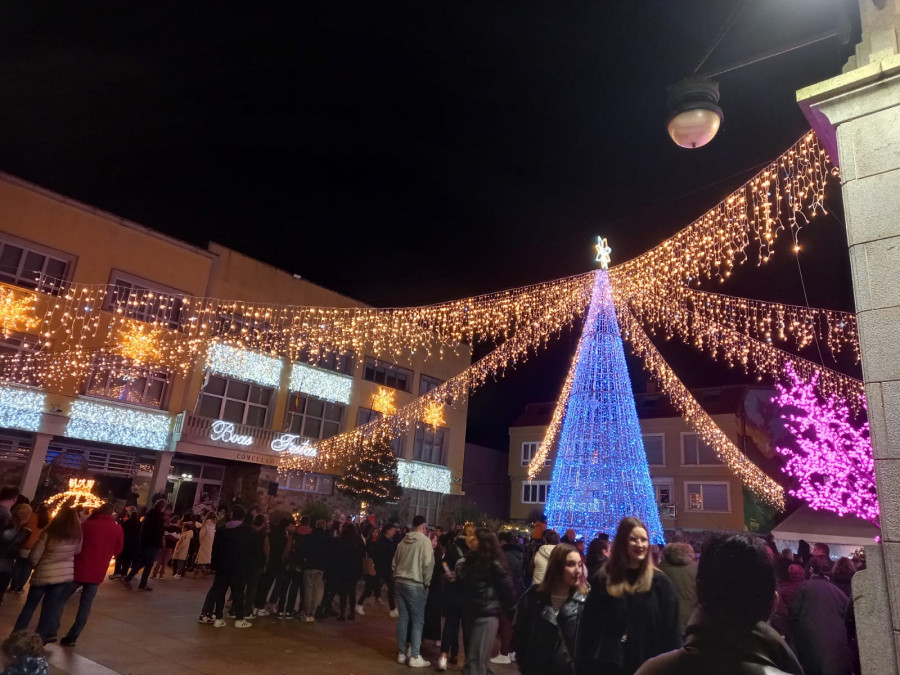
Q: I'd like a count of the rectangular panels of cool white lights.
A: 5